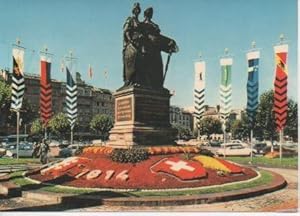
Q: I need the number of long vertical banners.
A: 7